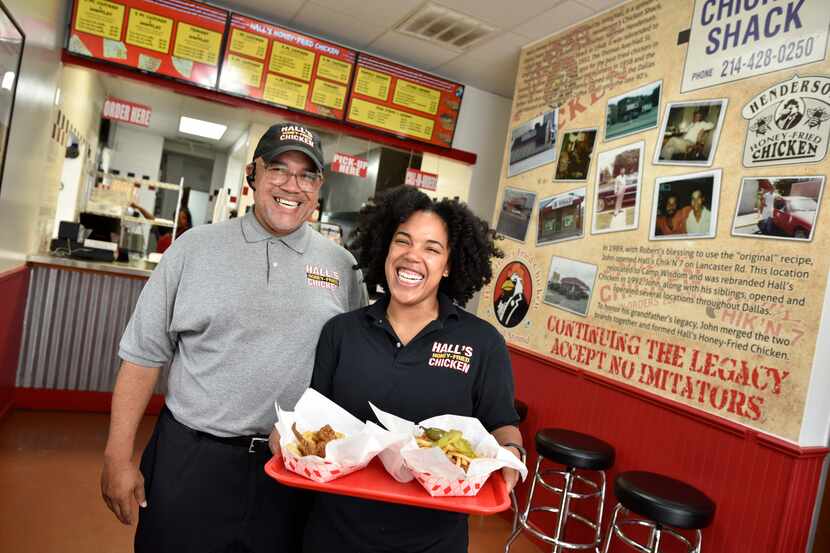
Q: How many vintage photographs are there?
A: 10